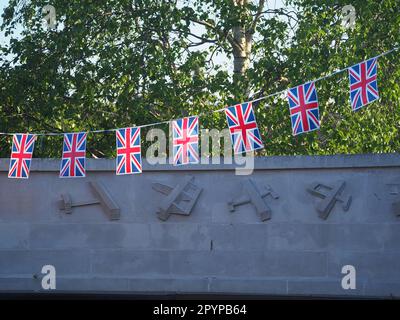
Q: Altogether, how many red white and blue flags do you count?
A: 7